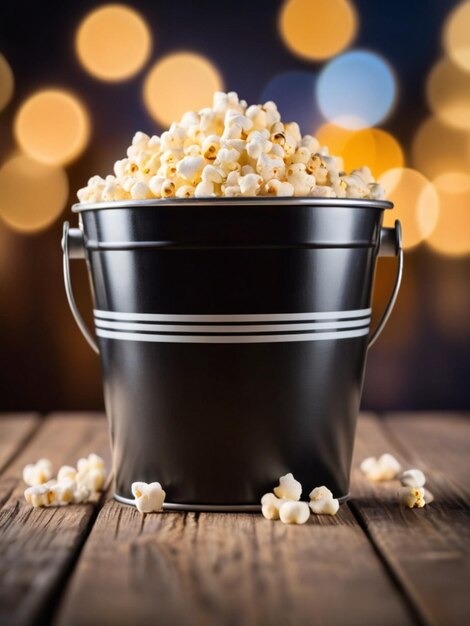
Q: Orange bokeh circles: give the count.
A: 13